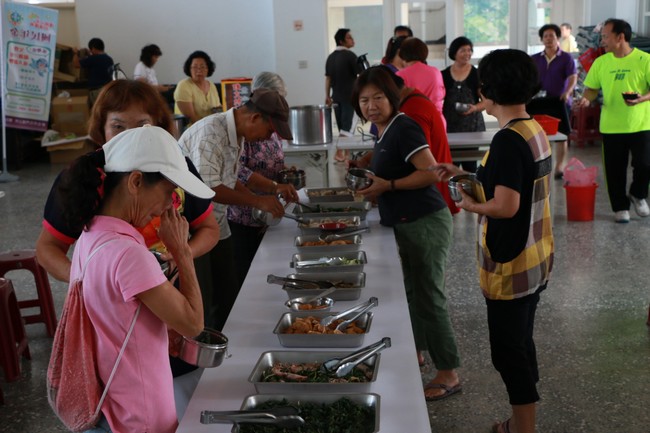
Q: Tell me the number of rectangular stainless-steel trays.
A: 9